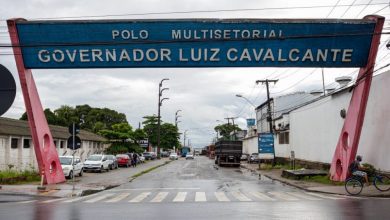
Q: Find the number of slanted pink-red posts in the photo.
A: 2